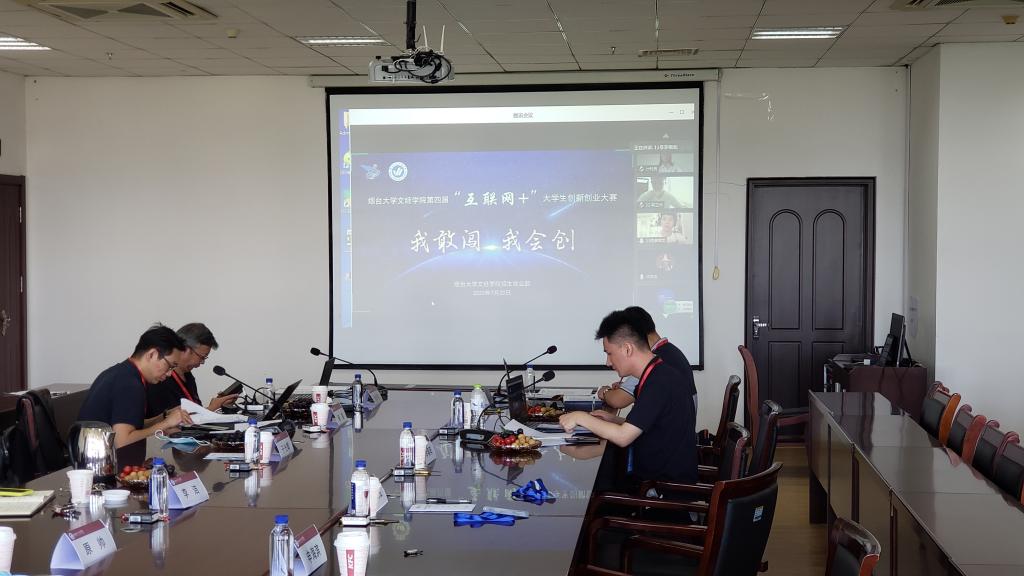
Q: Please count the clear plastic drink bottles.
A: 10